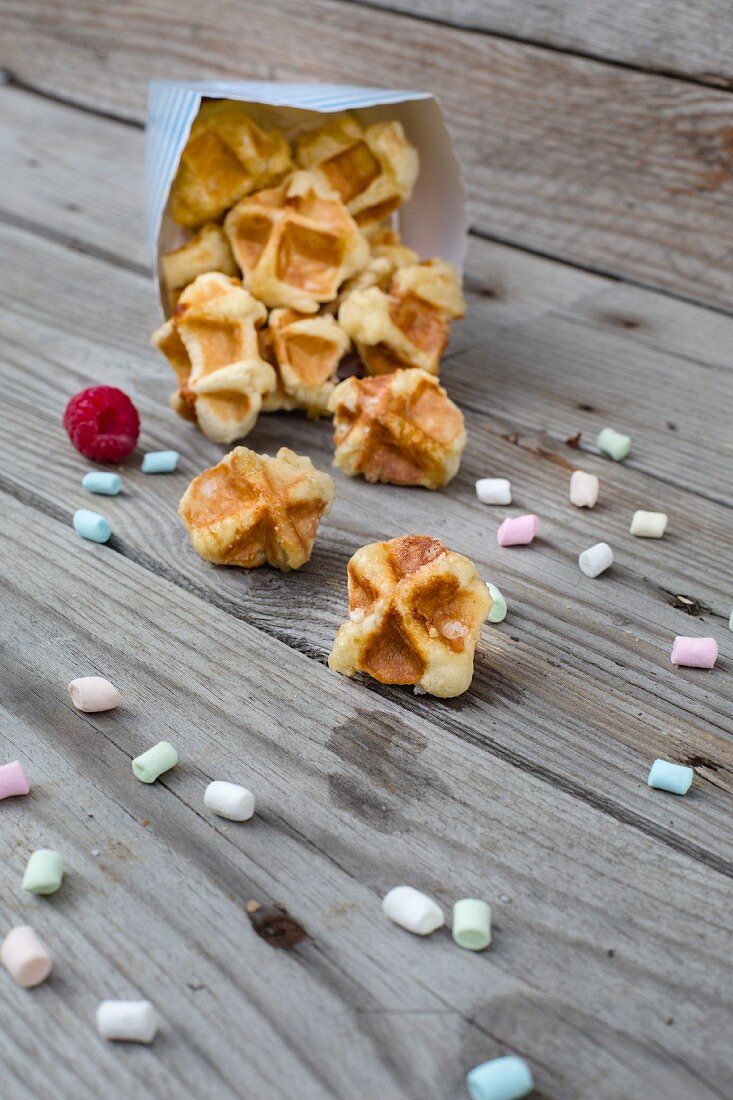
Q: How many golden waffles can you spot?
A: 11